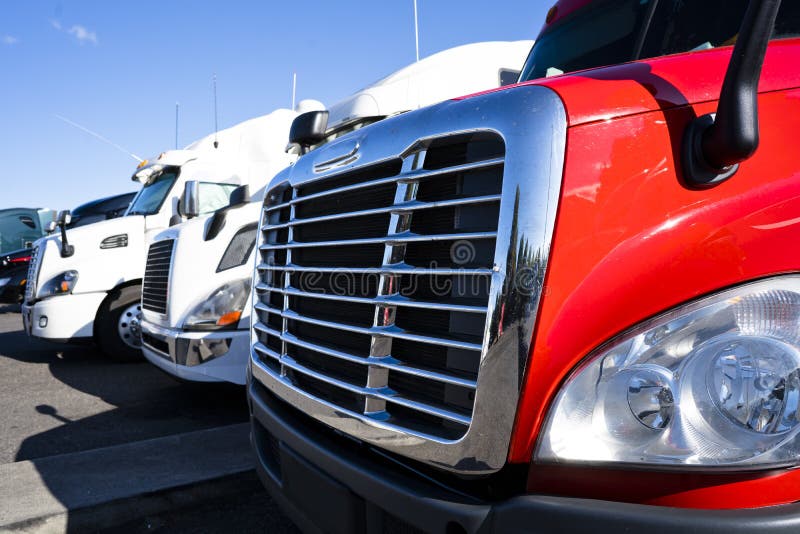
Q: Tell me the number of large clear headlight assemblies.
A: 1